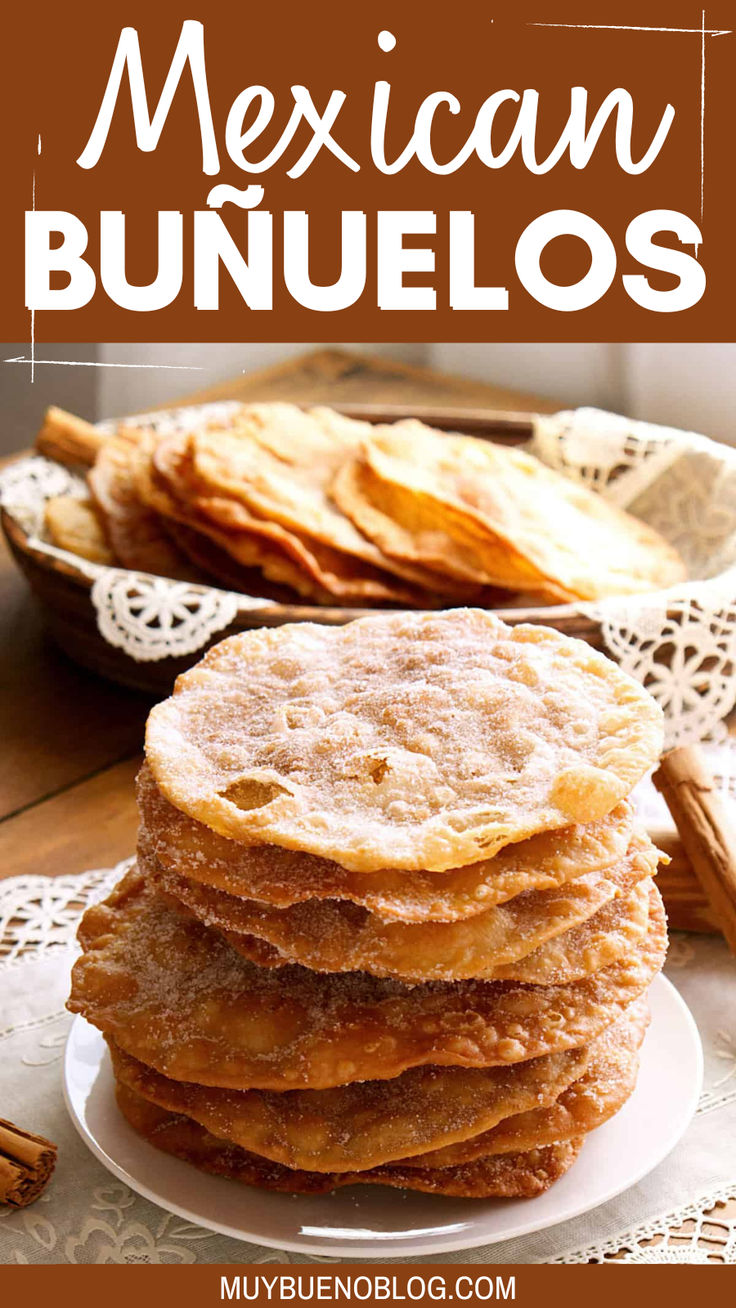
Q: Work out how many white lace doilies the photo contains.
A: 2